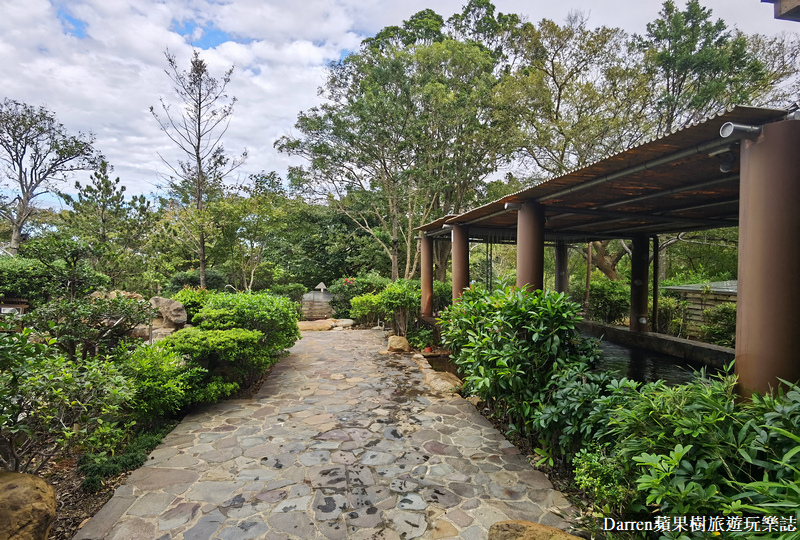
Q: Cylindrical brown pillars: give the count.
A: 6